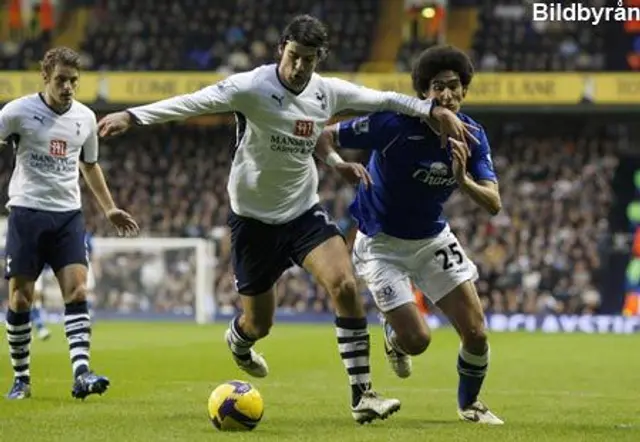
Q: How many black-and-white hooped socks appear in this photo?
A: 4